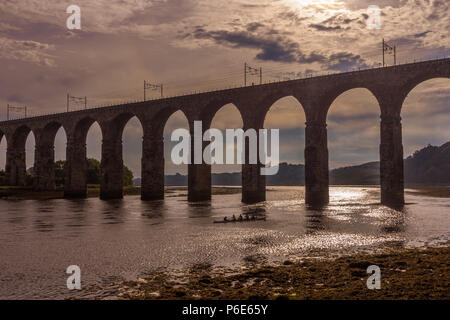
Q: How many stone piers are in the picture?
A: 9